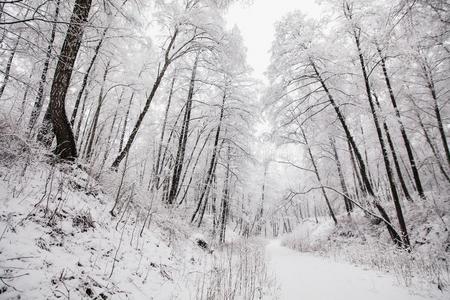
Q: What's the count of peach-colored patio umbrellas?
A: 0